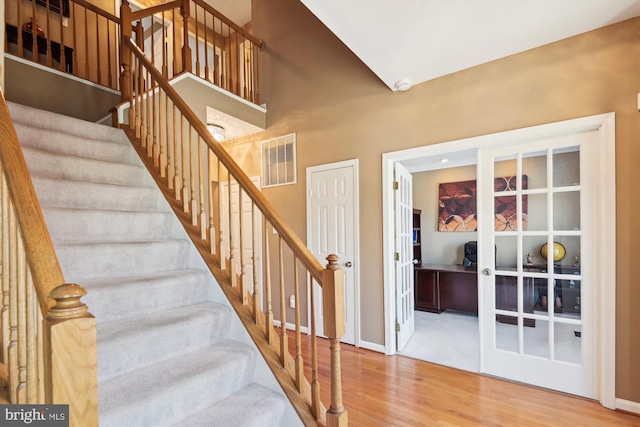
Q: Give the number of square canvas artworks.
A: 2